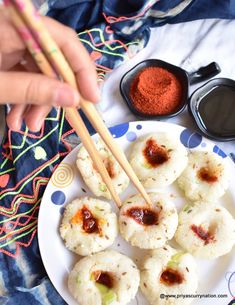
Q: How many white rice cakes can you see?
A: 8